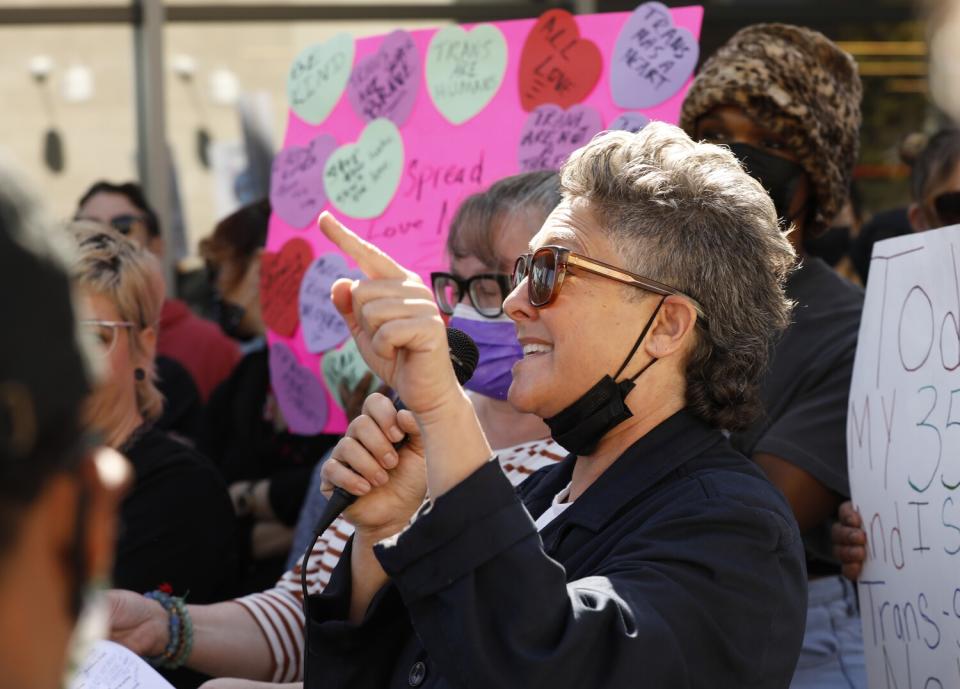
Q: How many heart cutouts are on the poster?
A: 13